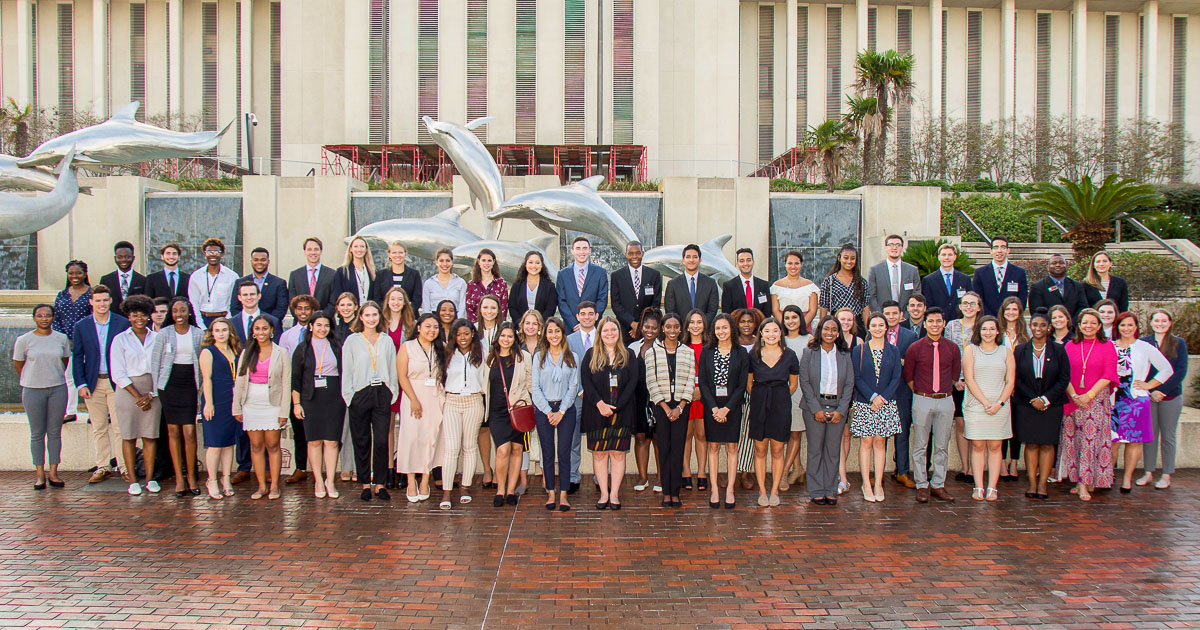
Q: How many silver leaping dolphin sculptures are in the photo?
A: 8